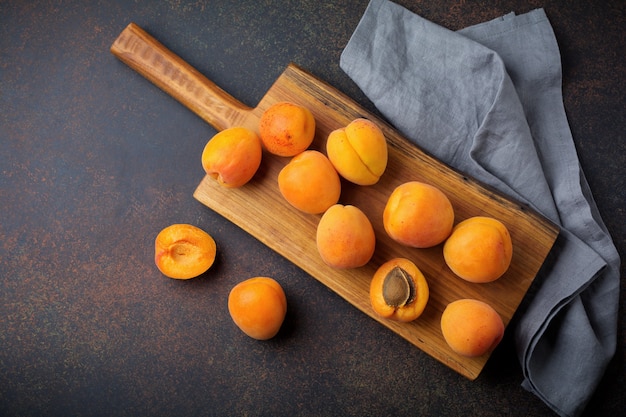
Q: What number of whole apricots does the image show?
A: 9